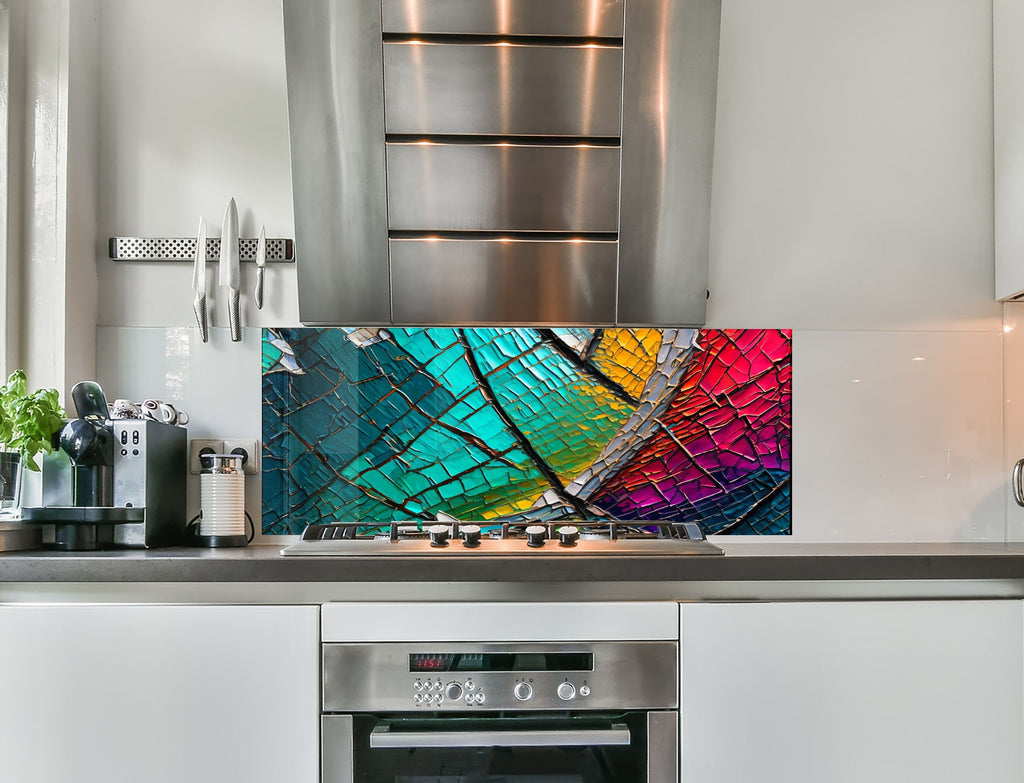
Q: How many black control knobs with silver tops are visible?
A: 4